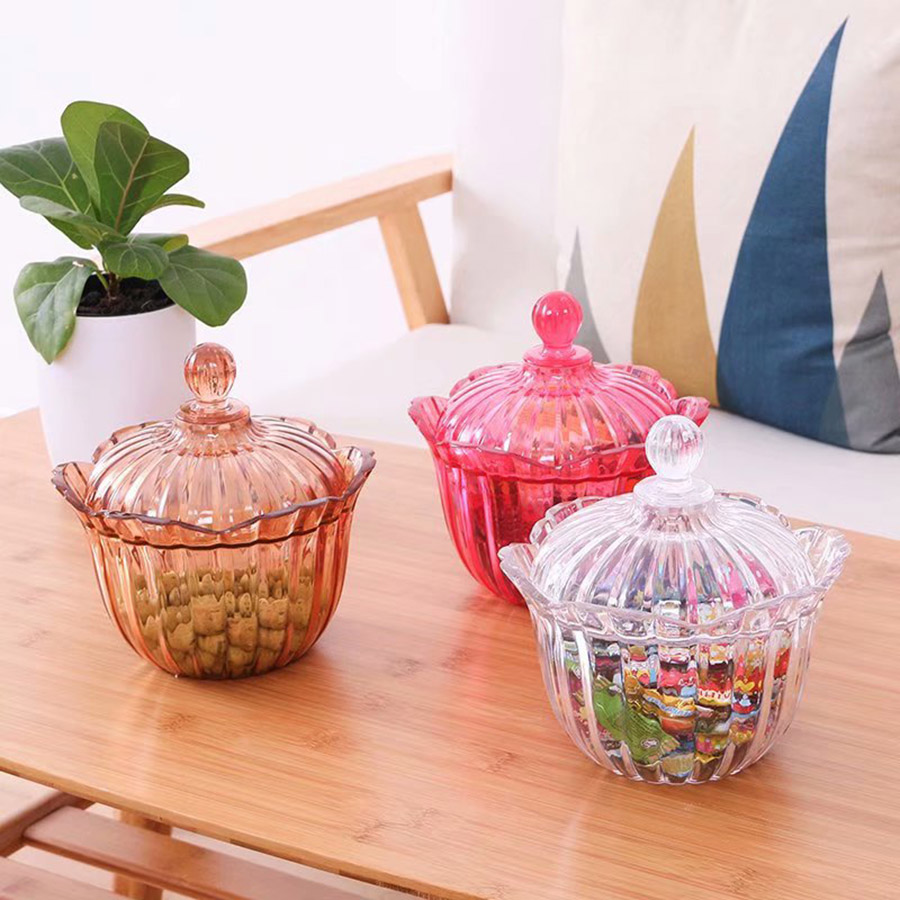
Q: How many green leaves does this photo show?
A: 9